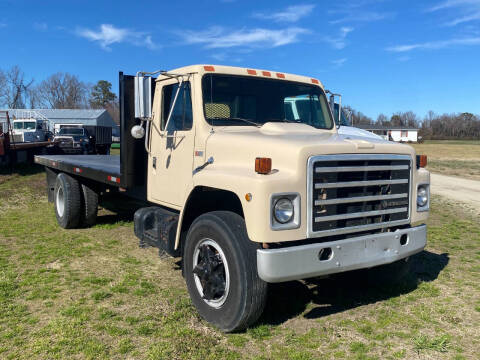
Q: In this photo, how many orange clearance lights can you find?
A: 5